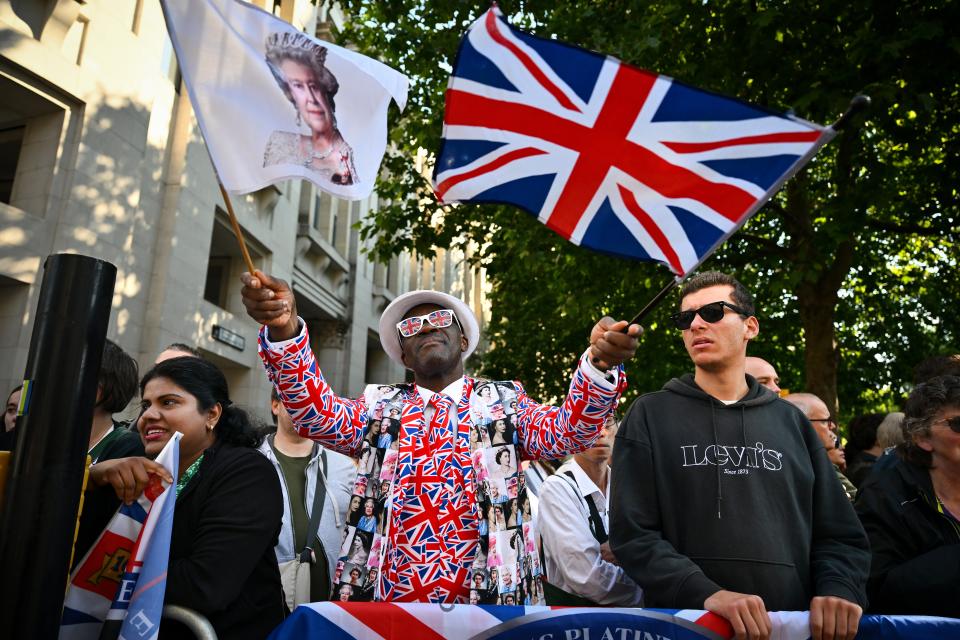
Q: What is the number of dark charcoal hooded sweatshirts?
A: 1